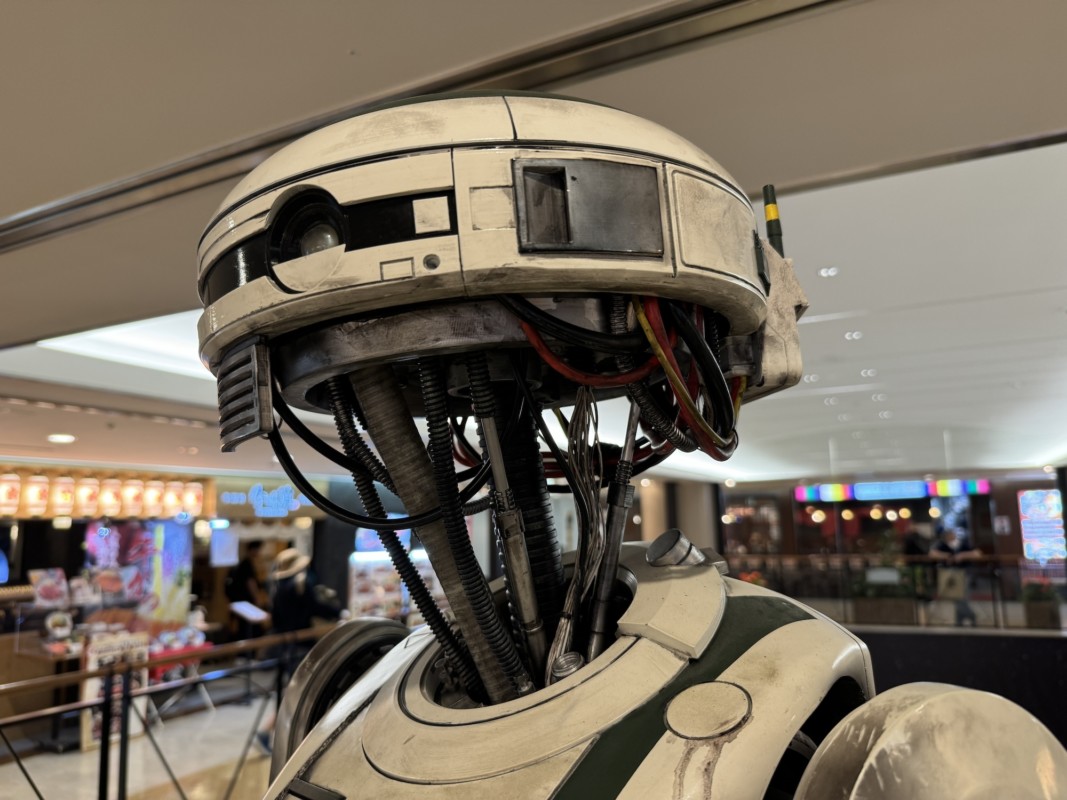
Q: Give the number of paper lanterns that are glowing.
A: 9